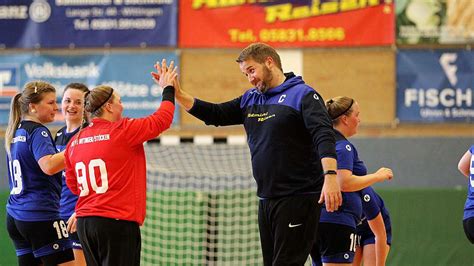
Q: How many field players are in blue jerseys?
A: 5